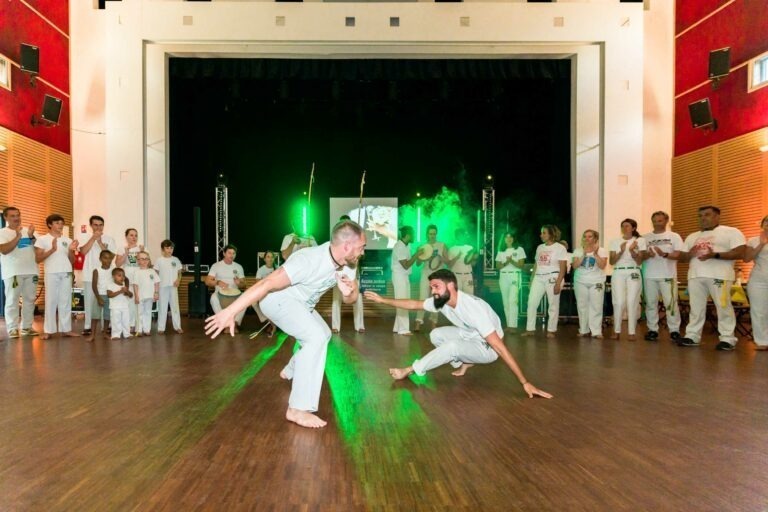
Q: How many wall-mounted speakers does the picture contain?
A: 4